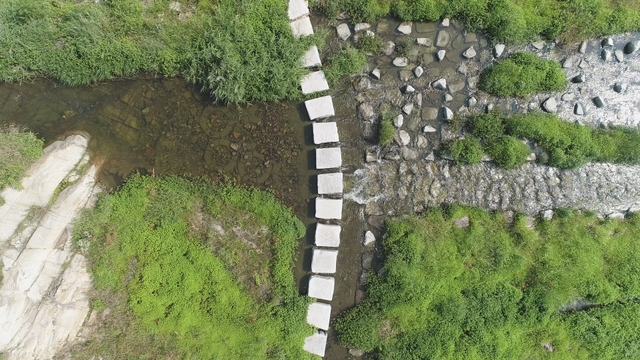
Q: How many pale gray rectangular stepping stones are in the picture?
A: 14